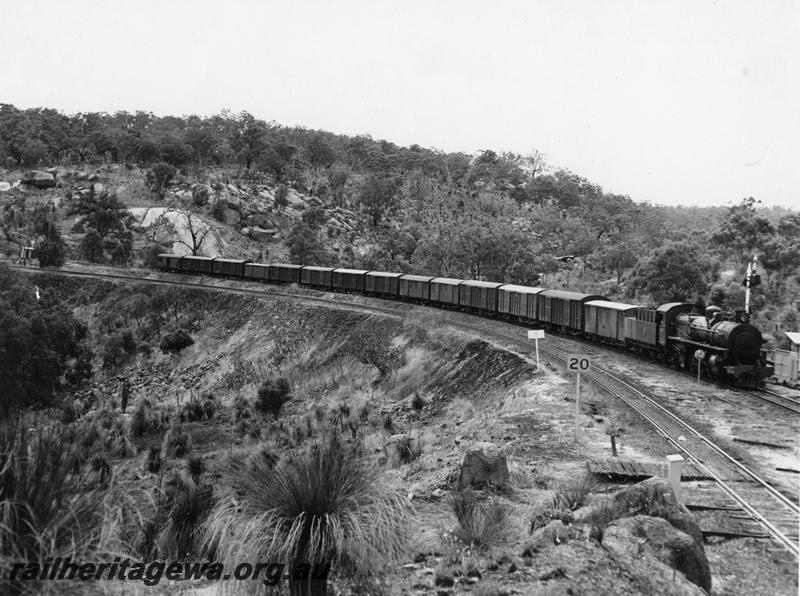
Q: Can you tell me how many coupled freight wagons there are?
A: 14